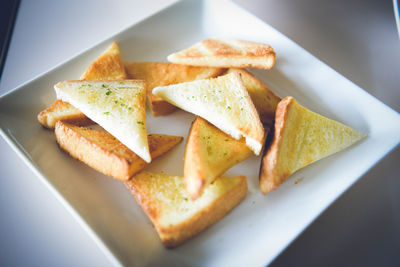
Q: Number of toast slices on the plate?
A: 10